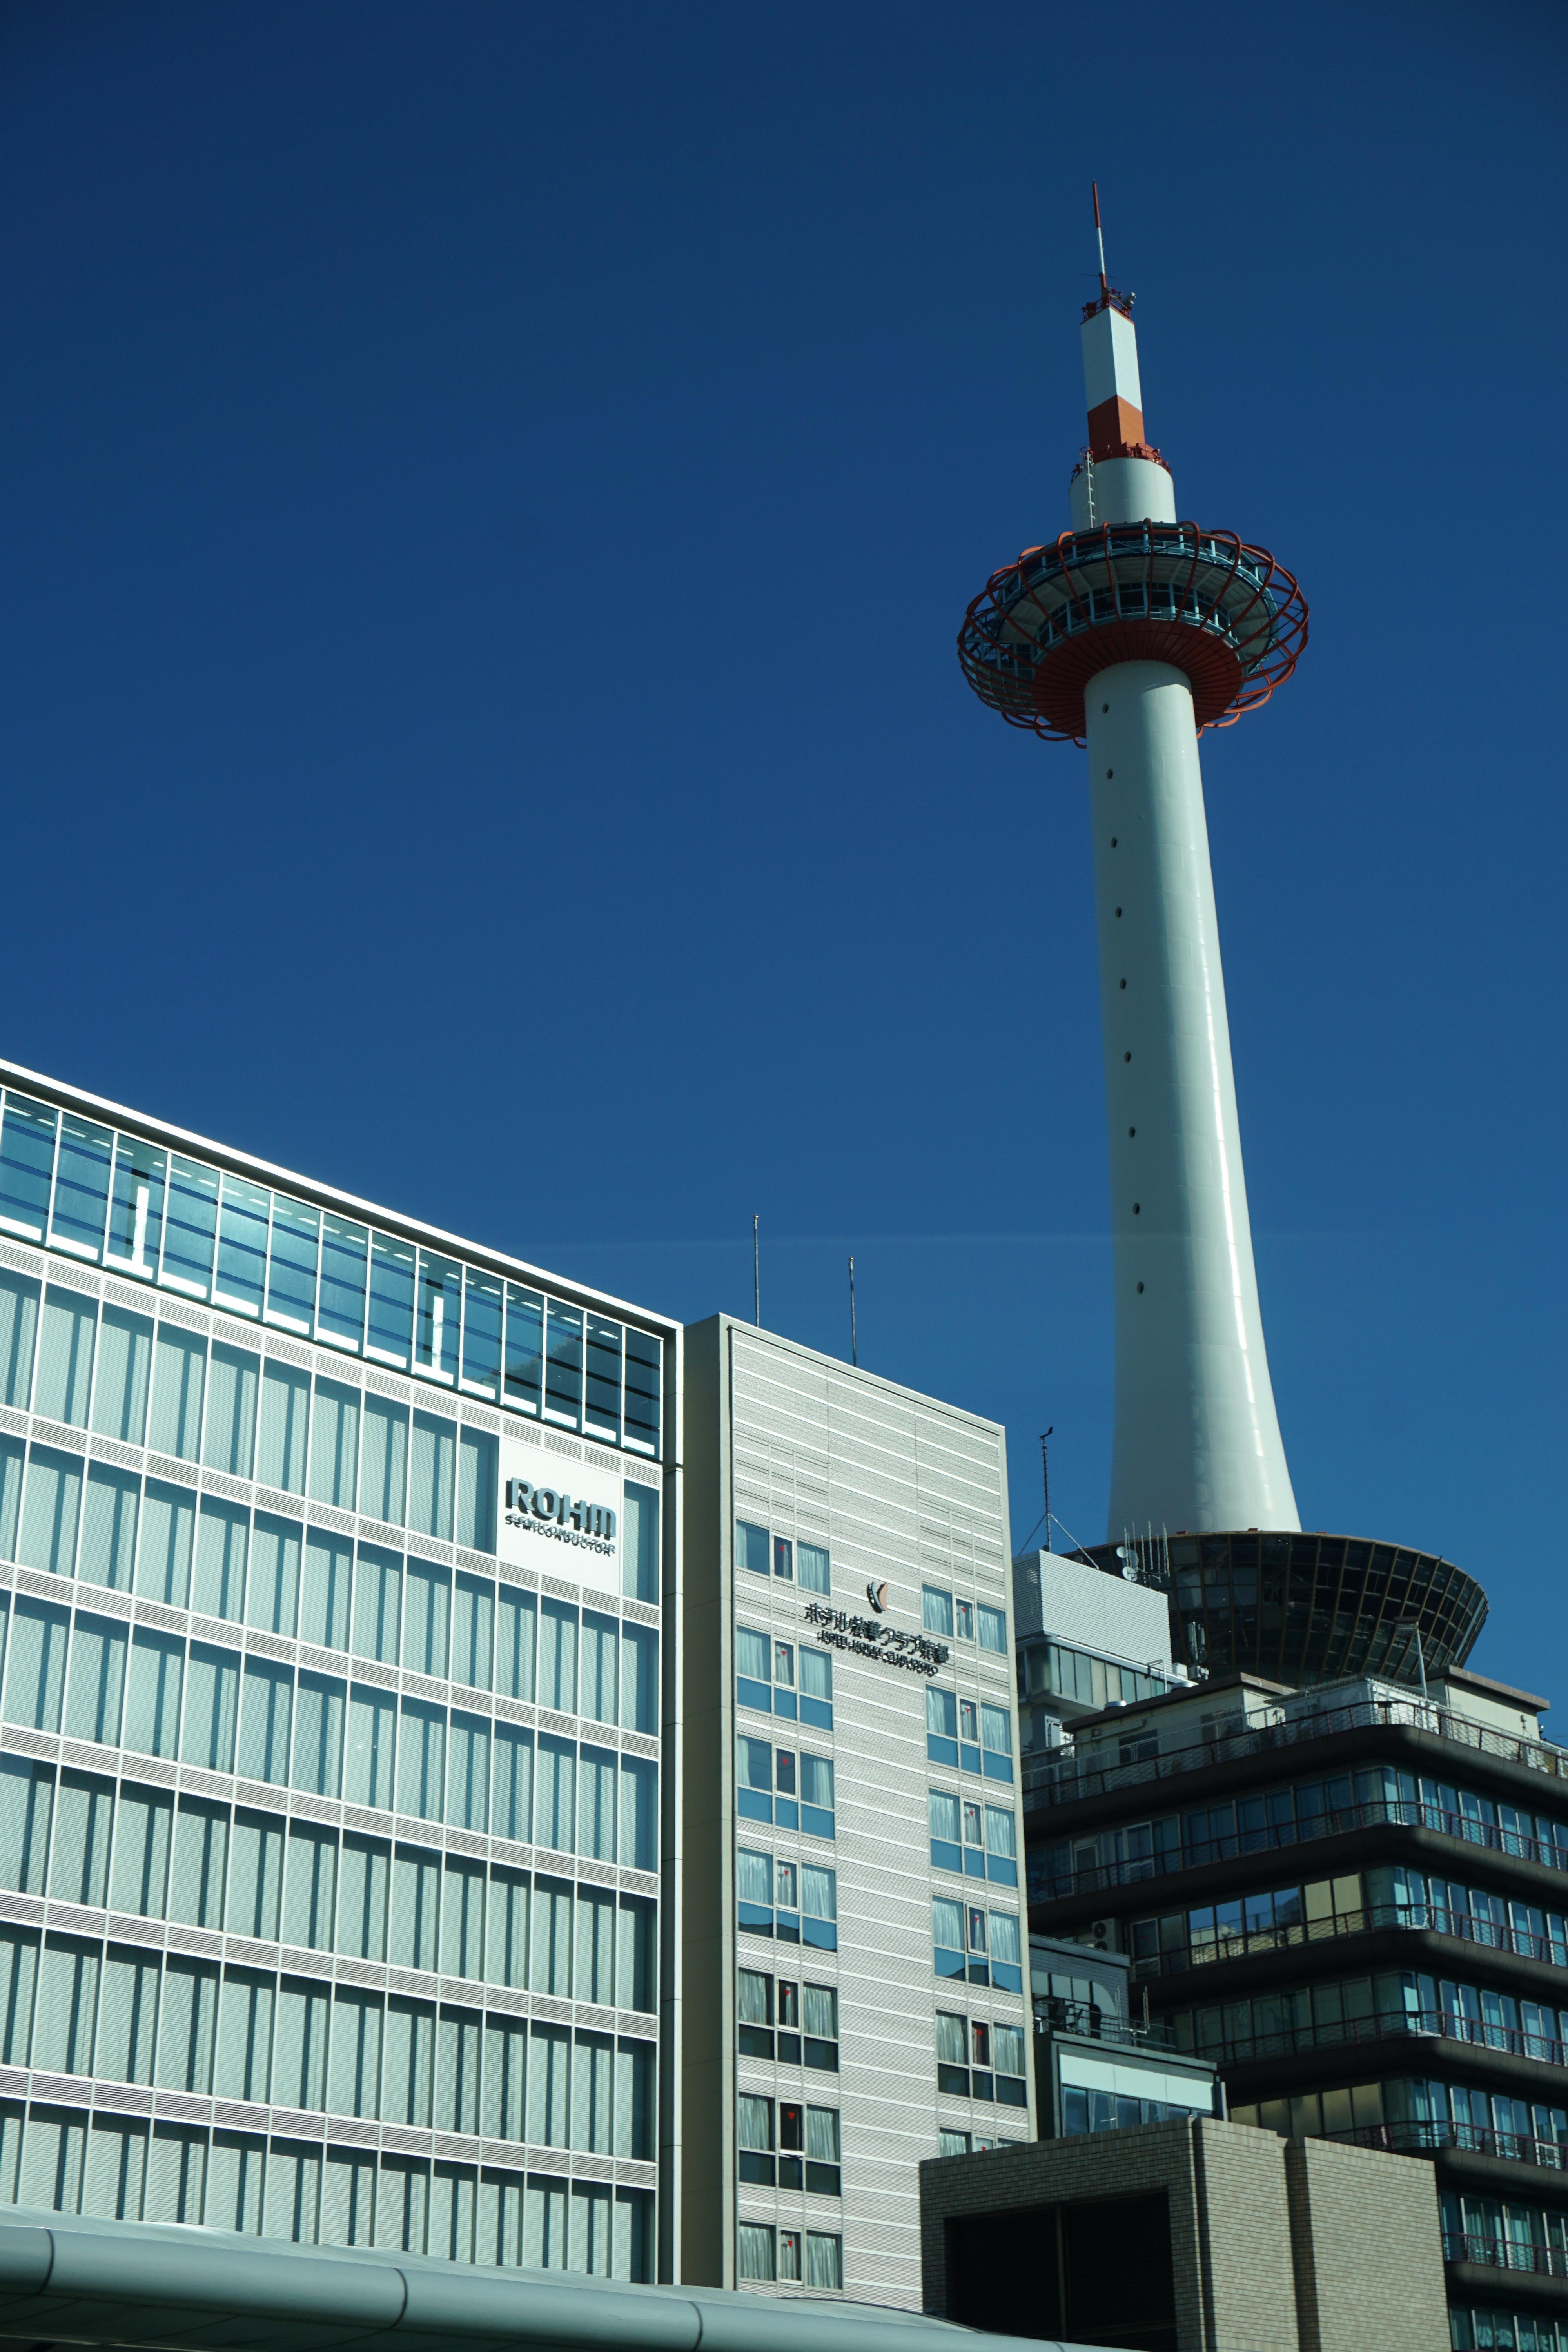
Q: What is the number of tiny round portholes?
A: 9